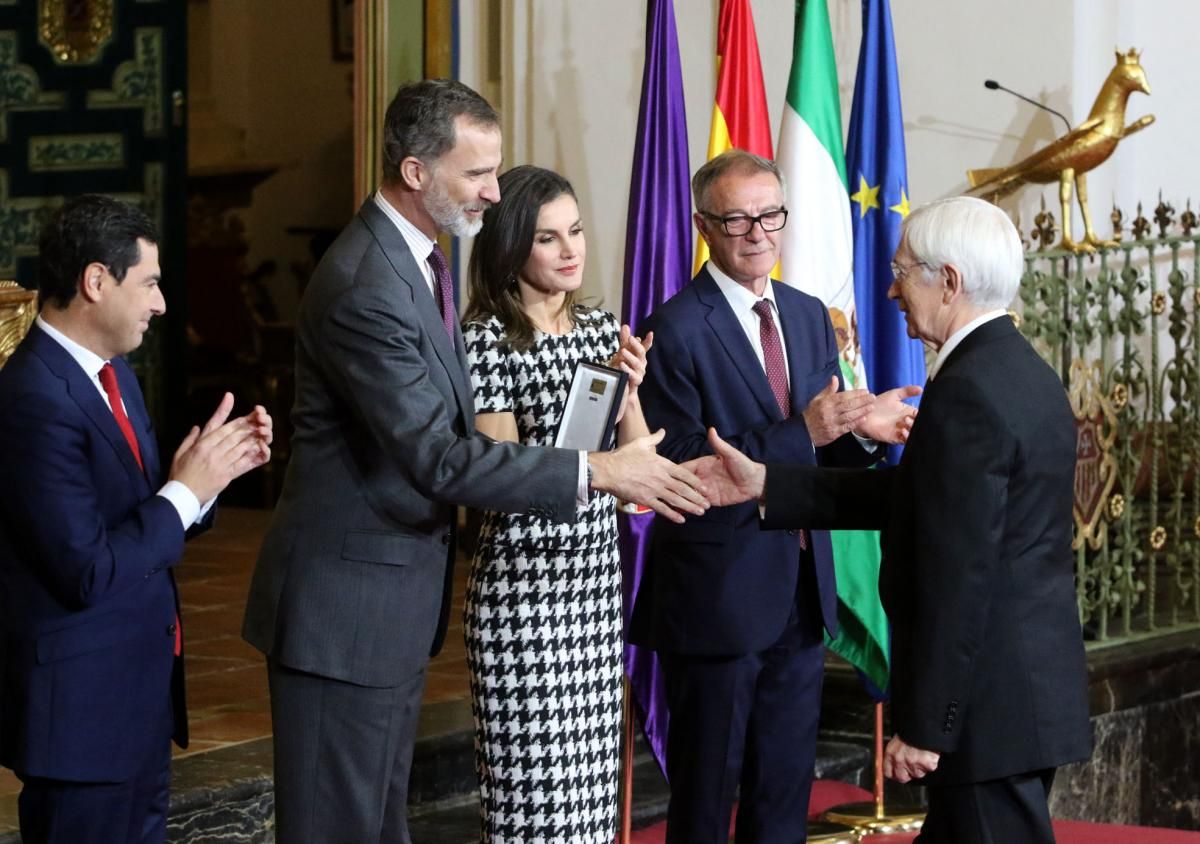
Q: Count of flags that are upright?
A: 4